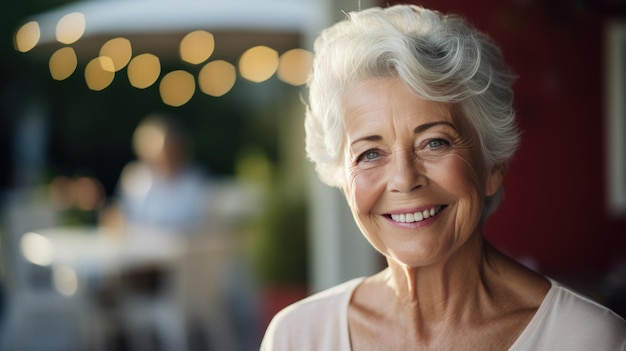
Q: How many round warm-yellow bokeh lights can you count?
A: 11